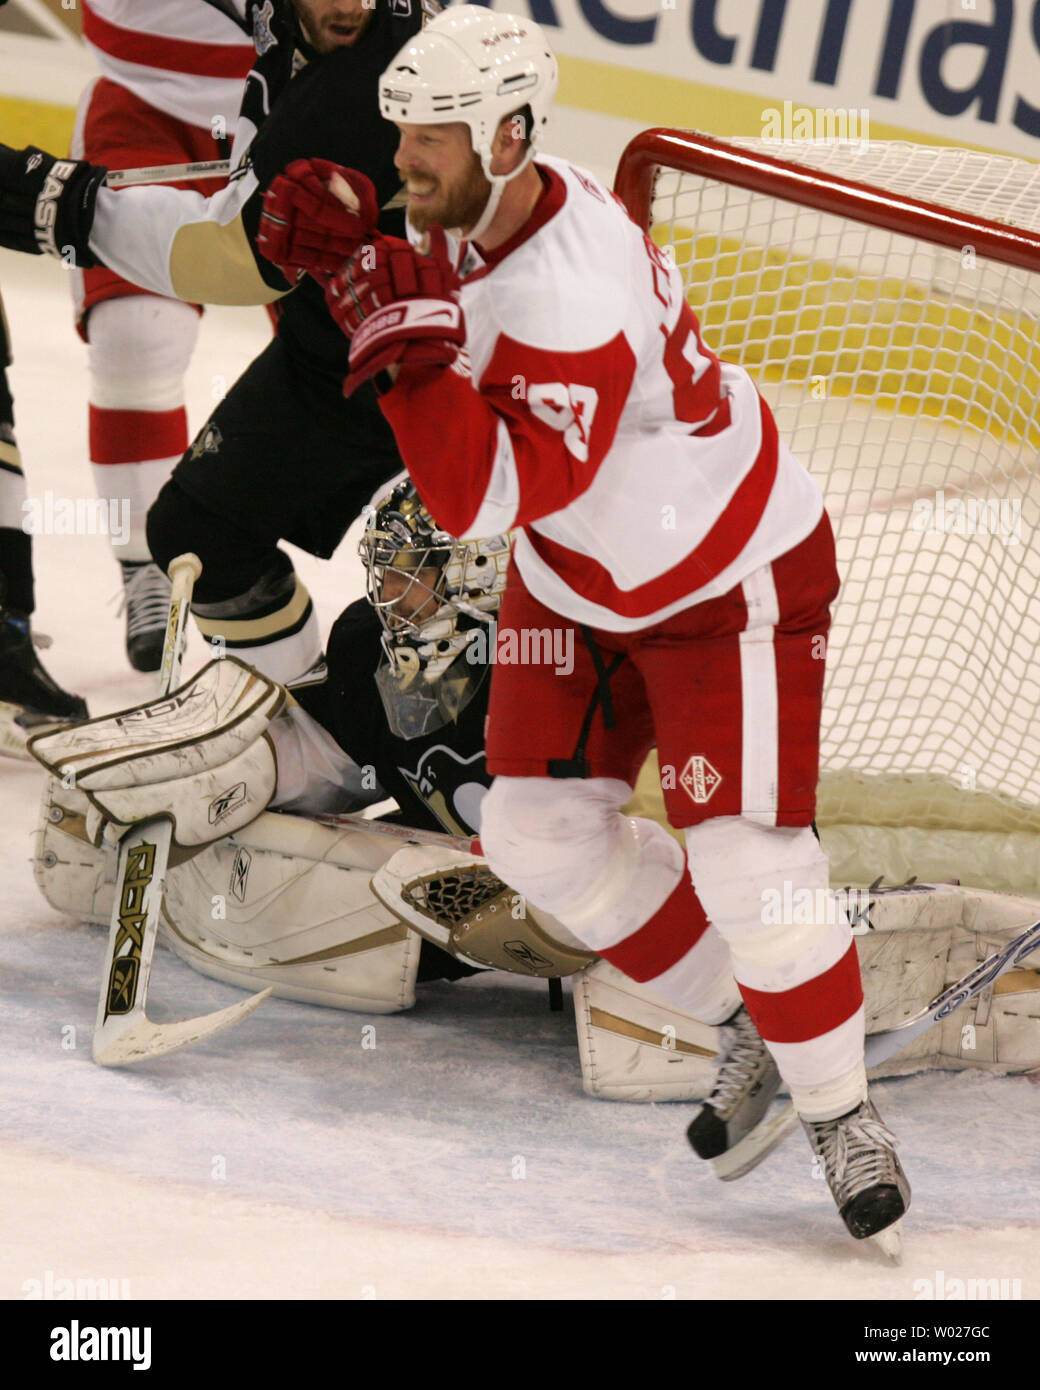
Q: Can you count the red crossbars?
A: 1